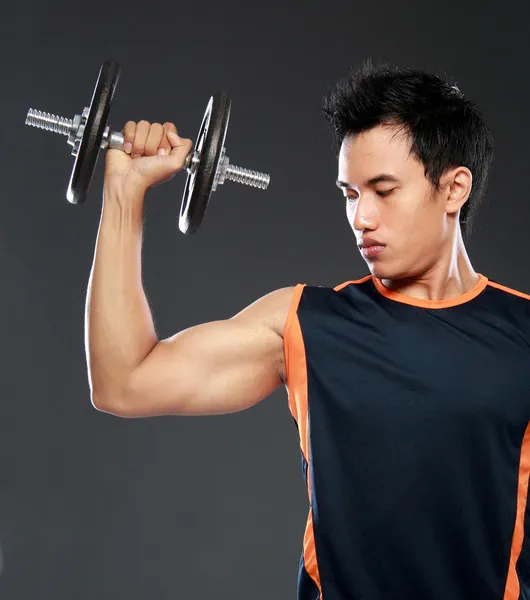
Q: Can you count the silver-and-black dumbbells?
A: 1